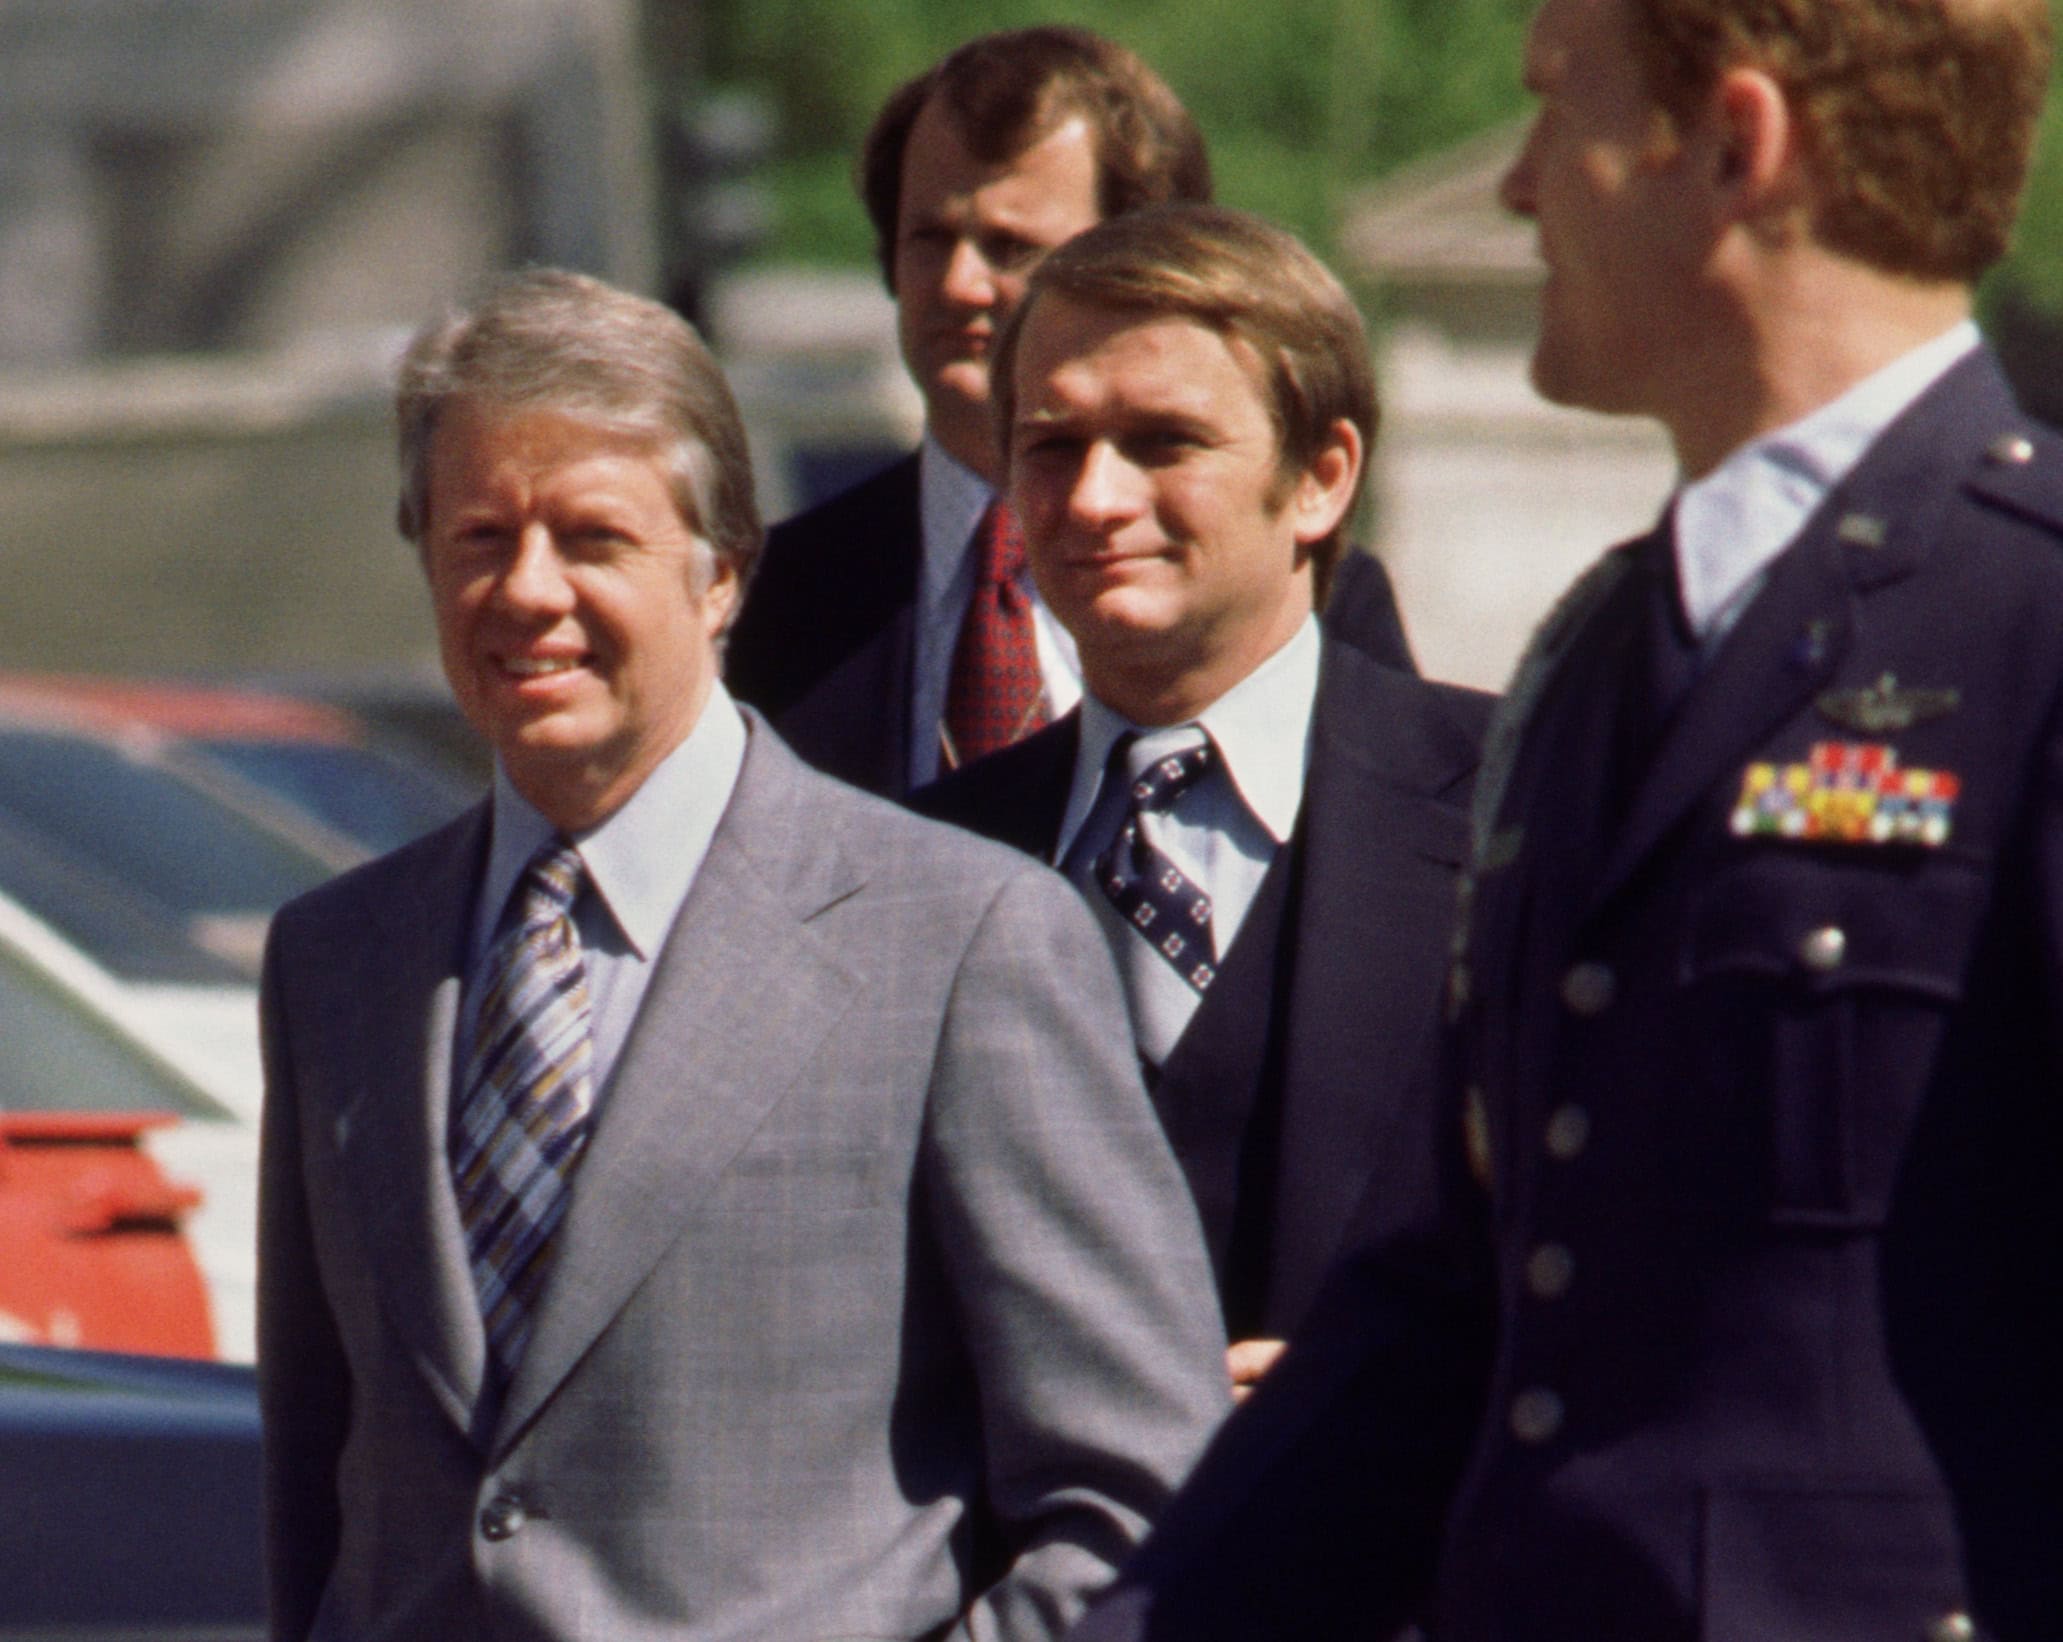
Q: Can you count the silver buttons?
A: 7